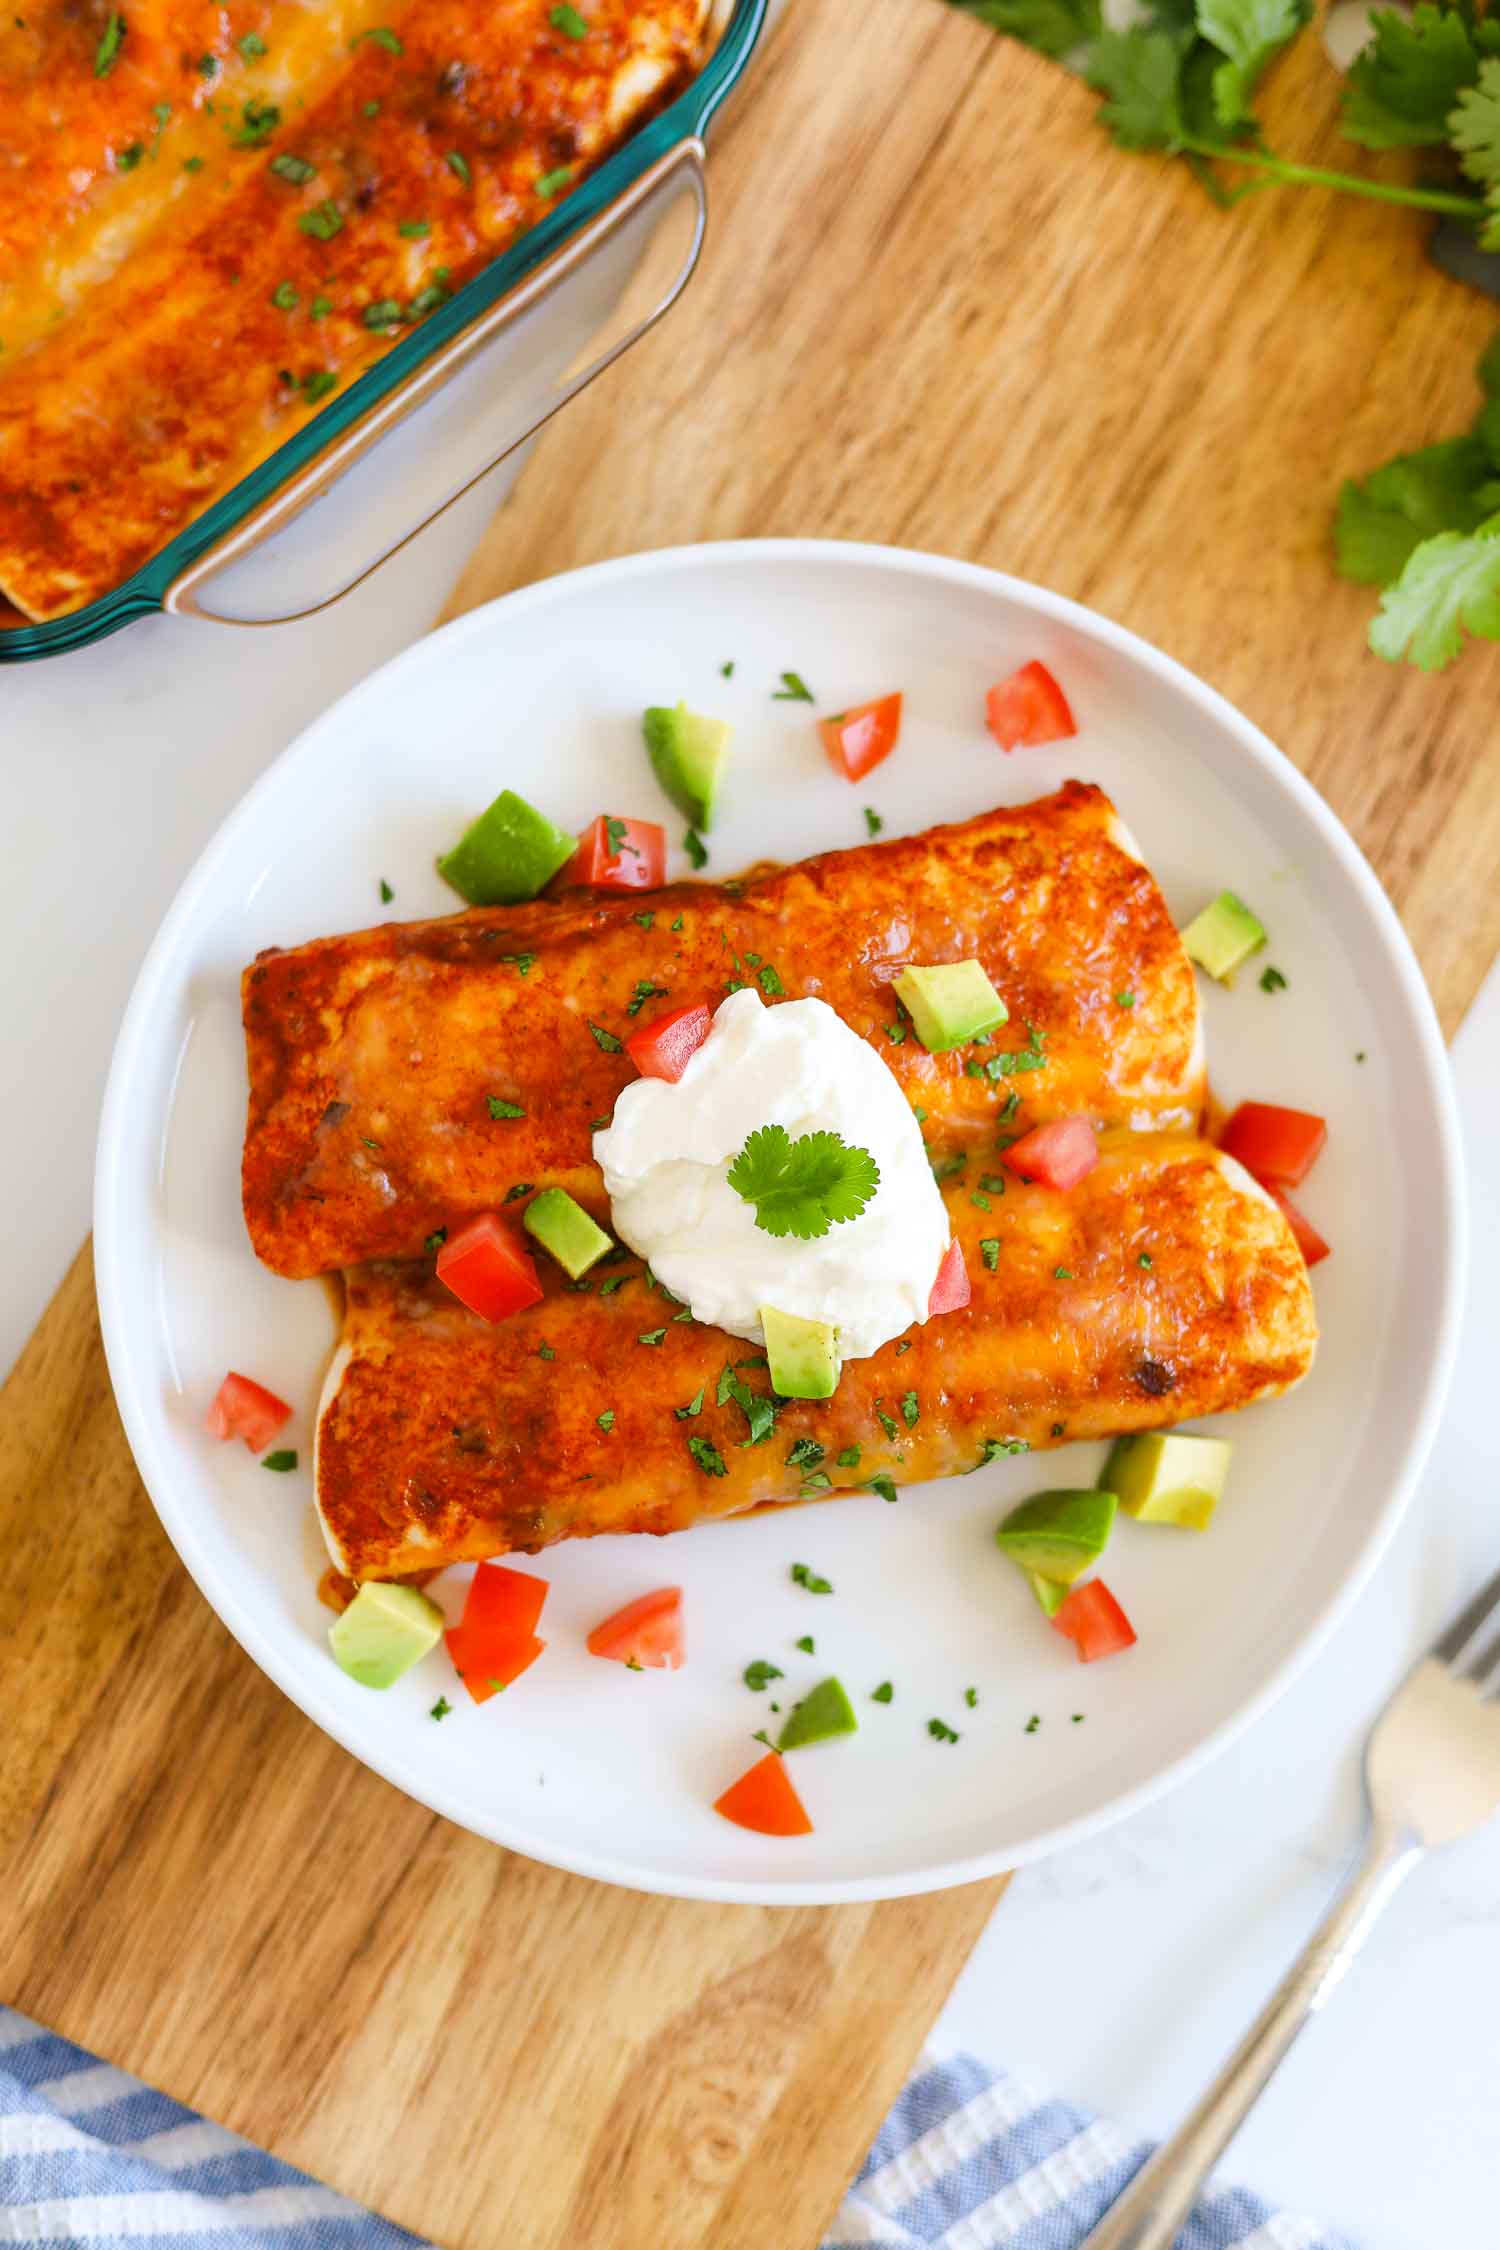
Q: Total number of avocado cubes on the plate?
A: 10